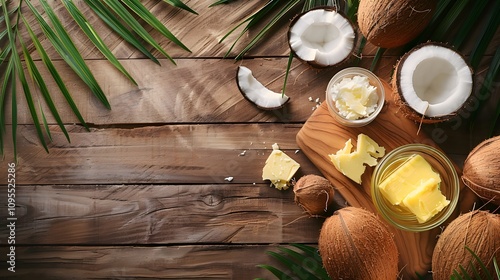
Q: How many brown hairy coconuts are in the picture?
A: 5